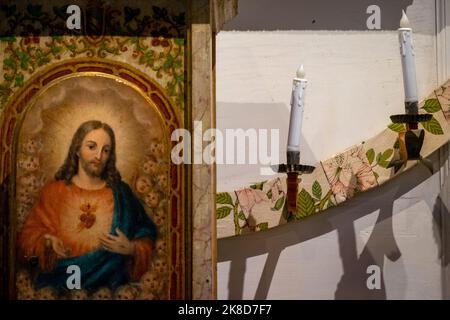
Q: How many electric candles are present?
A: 2